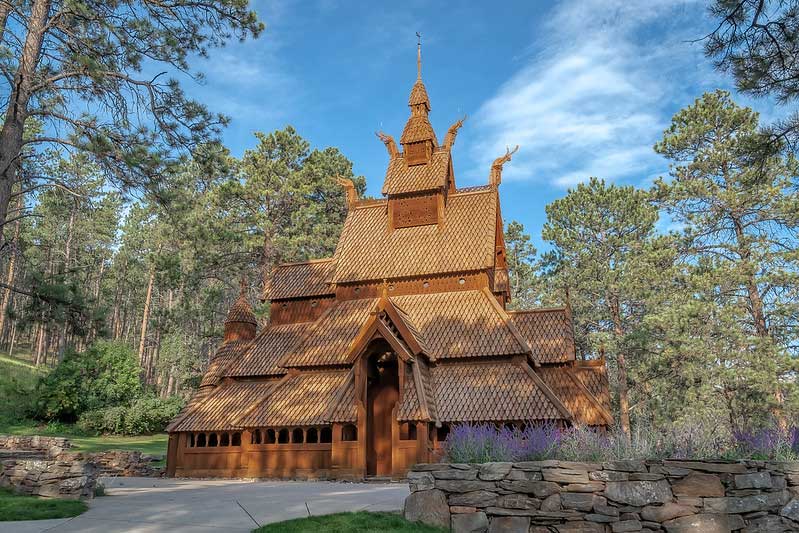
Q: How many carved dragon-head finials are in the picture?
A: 4